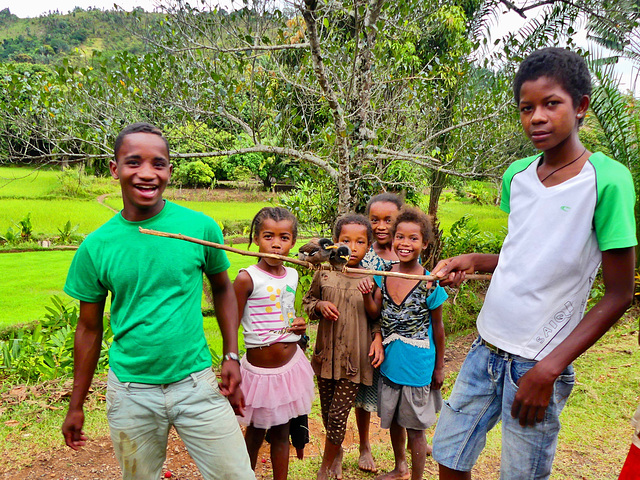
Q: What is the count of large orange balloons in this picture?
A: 0